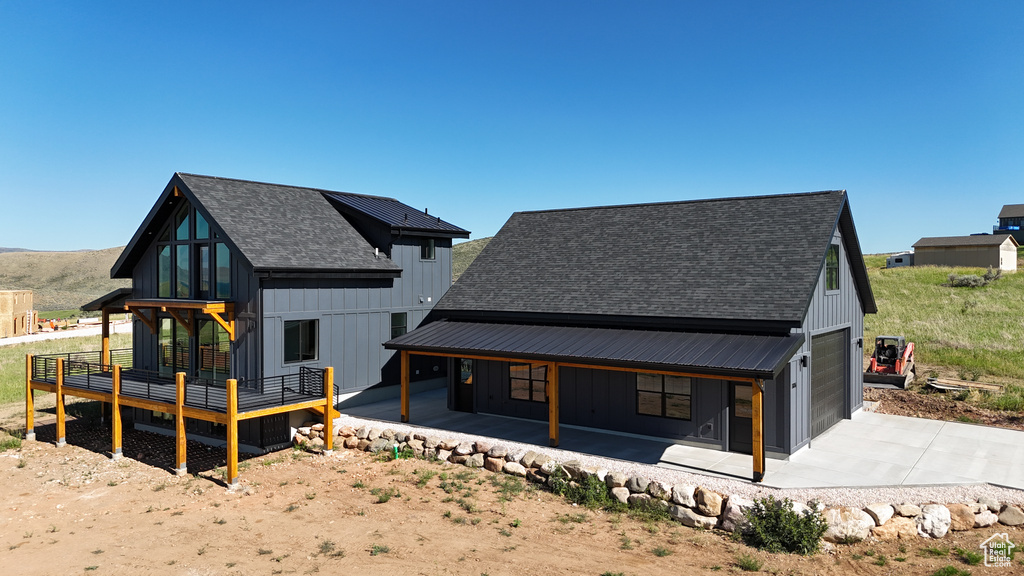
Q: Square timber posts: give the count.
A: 10